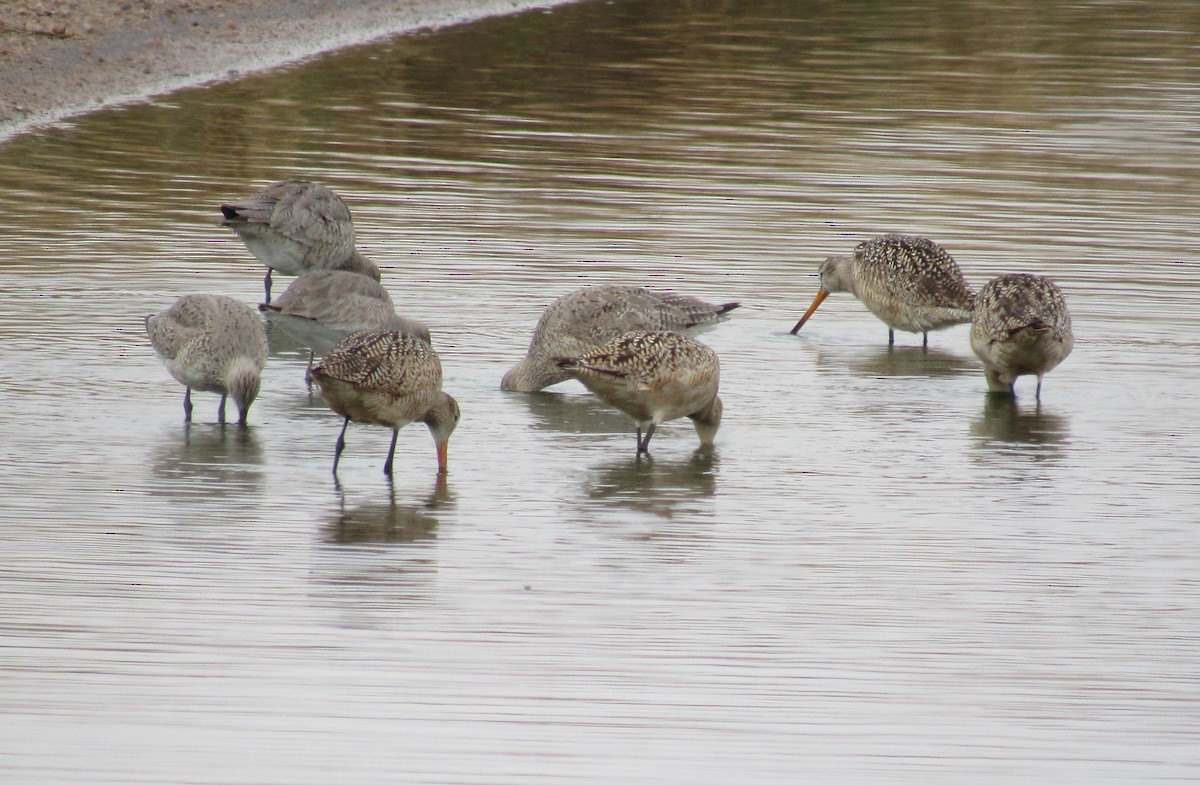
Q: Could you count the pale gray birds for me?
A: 4